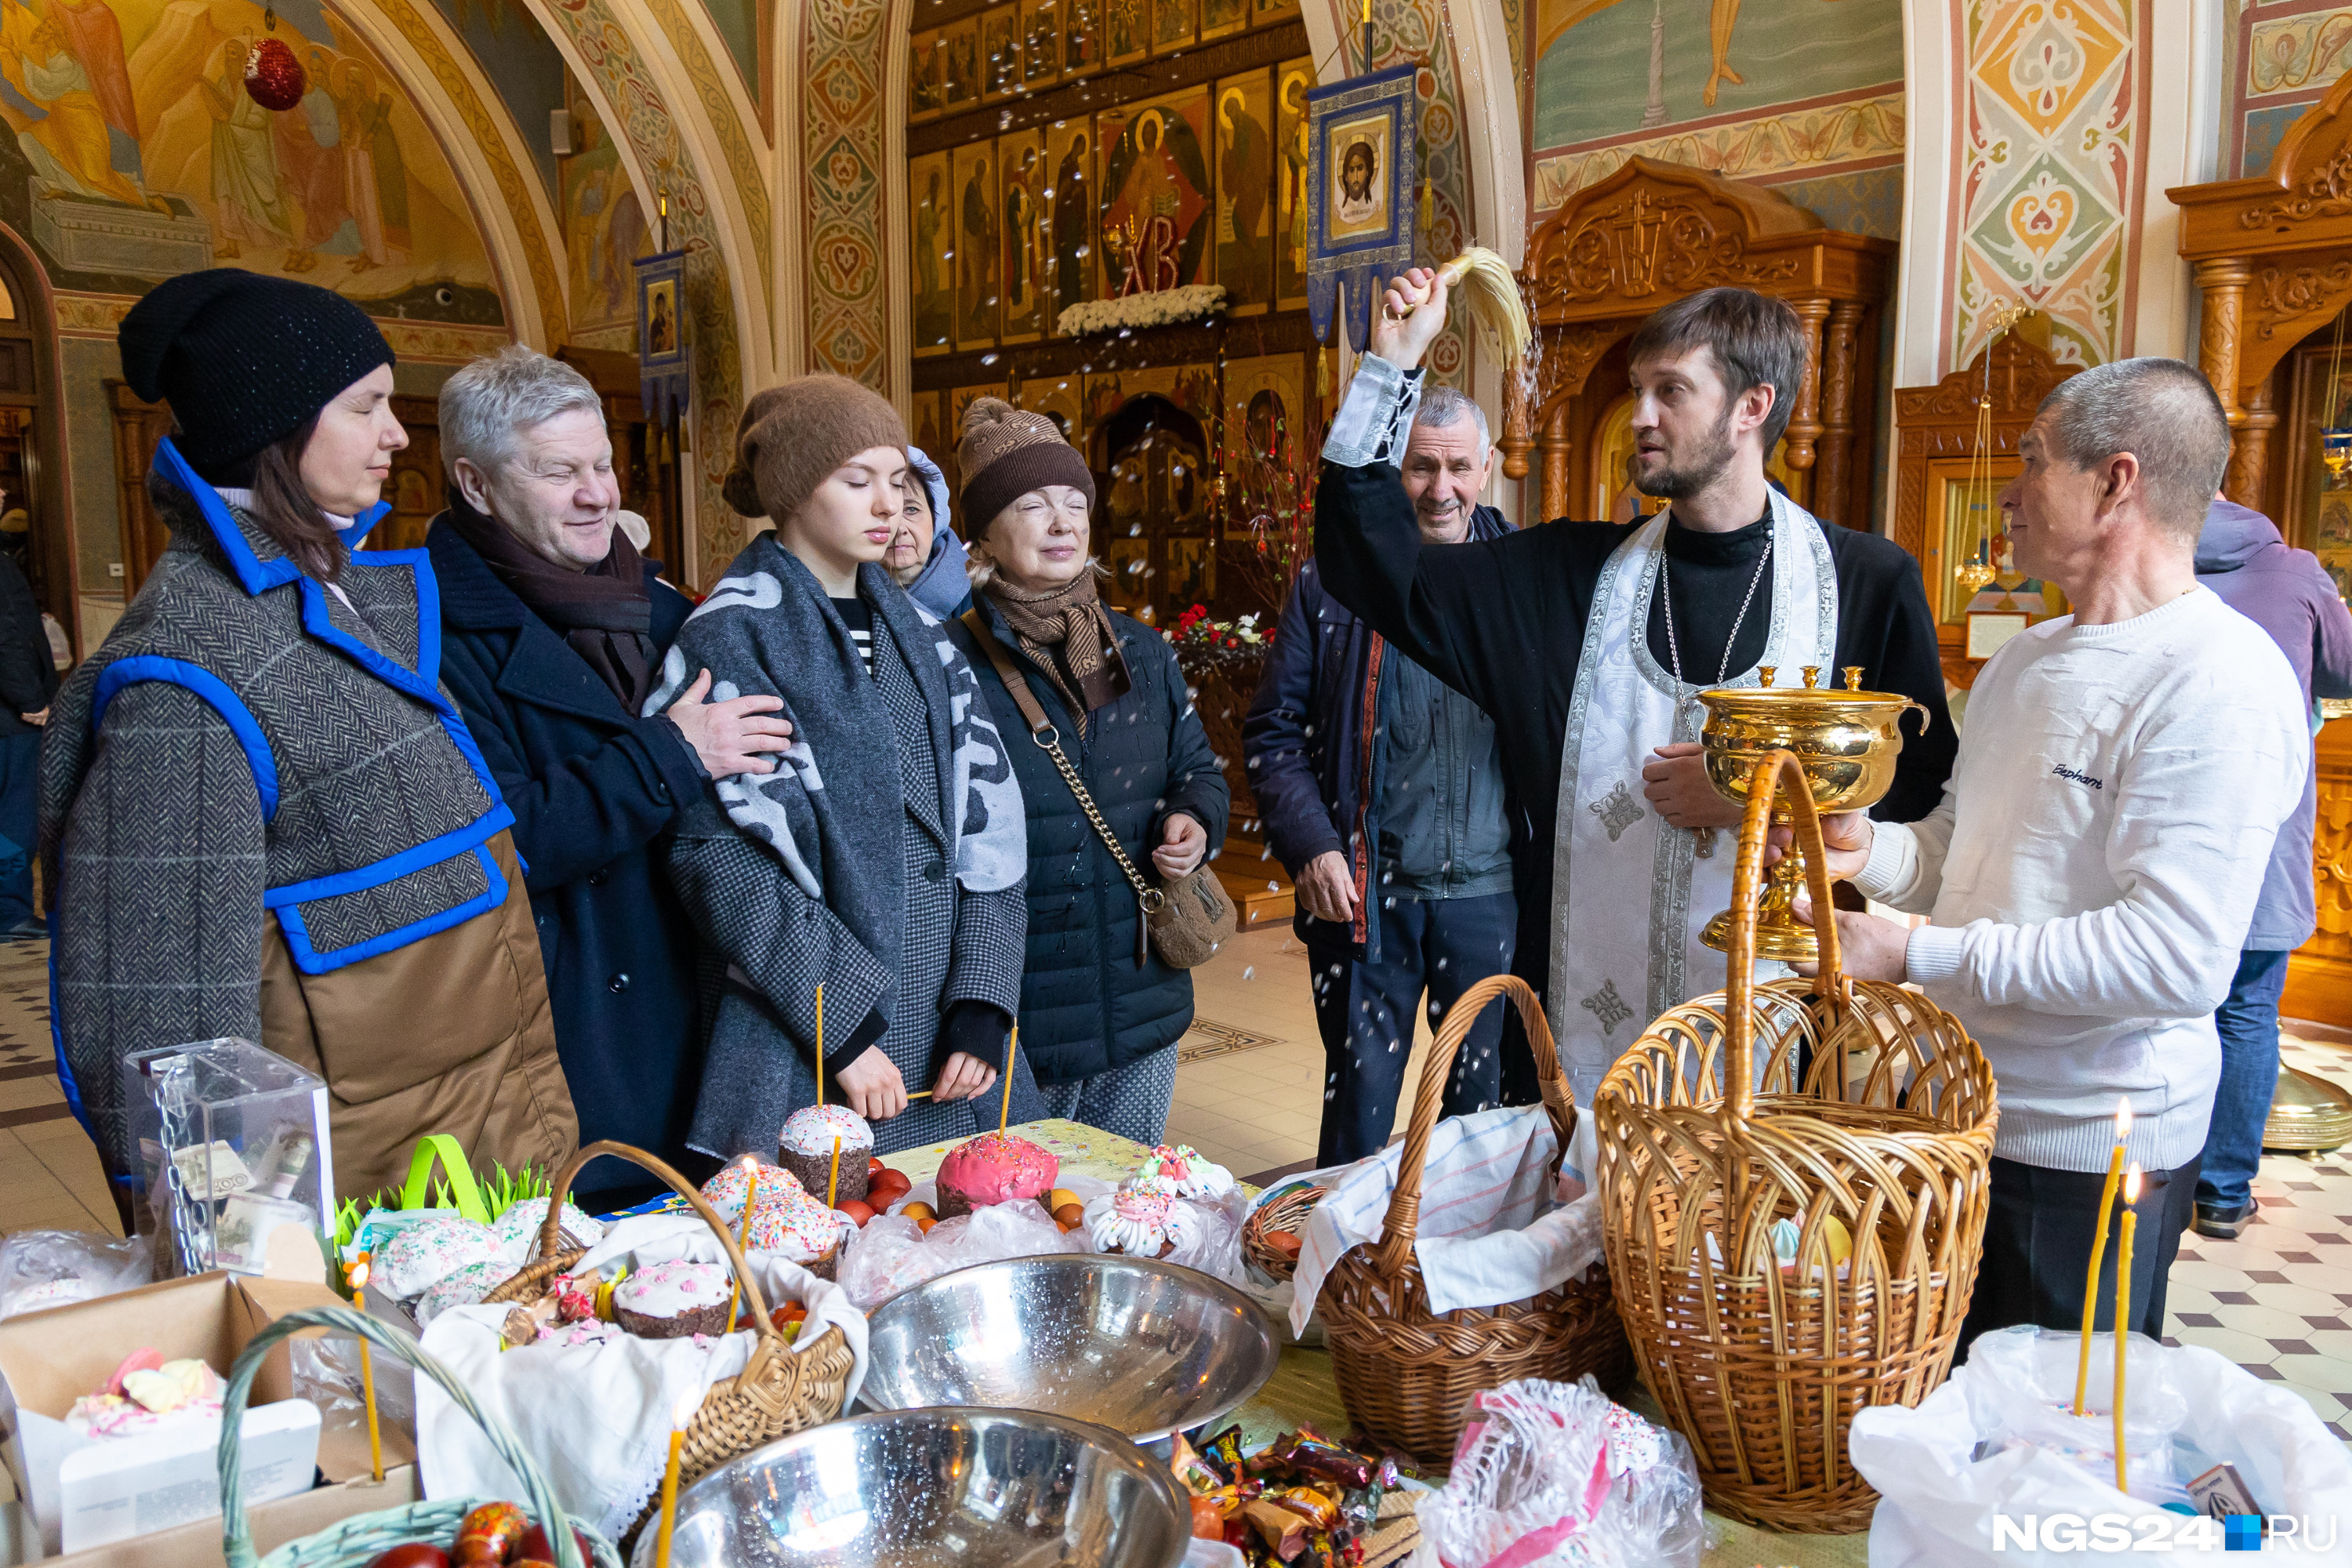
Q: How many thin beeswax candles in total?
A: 9